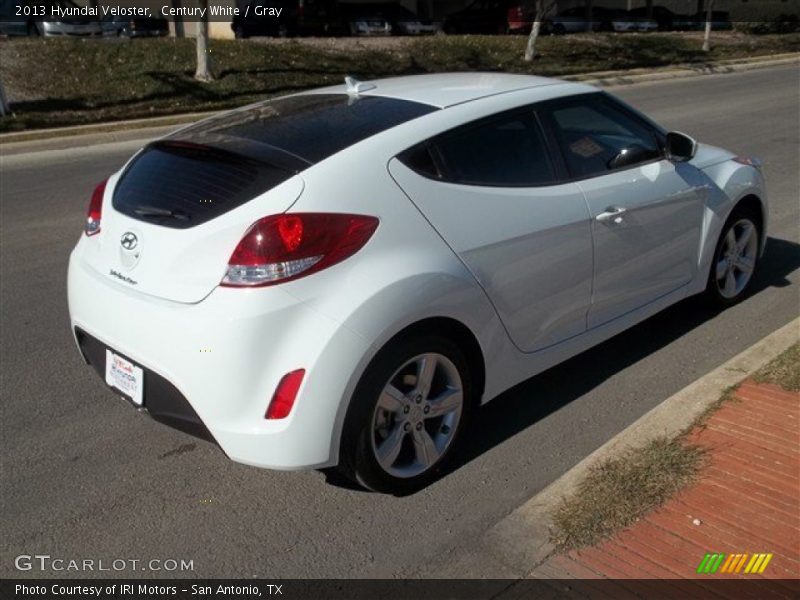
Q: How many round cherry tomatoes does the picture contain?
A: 0